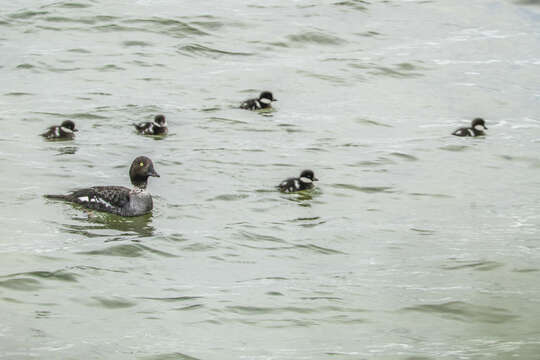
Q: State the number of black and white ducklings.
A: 5